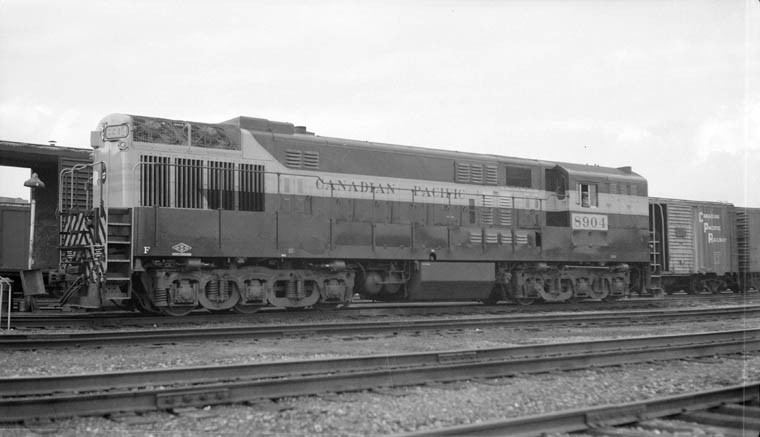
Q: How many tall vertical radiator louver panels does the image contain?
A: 4